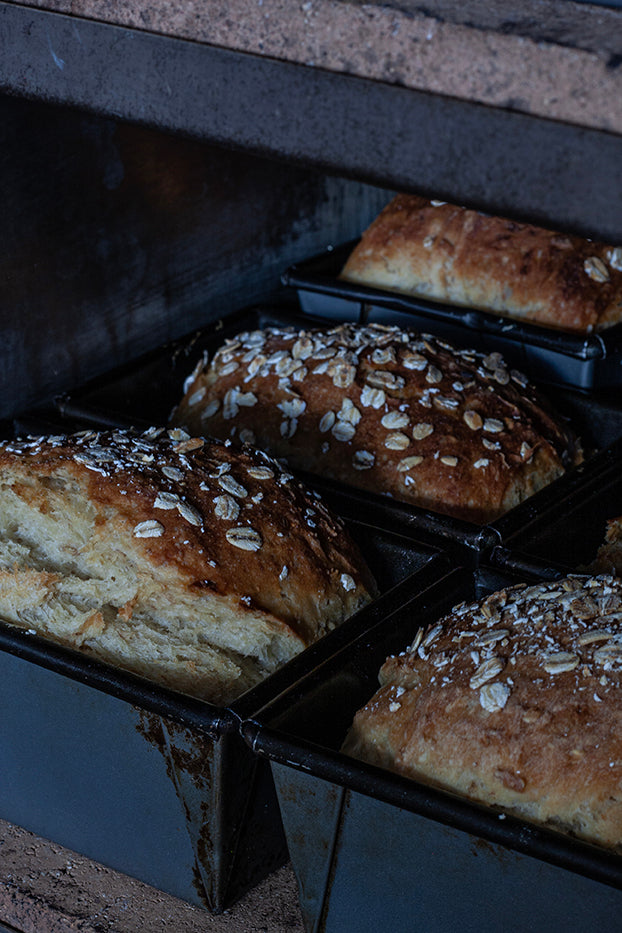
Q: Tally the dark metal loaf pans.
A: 5